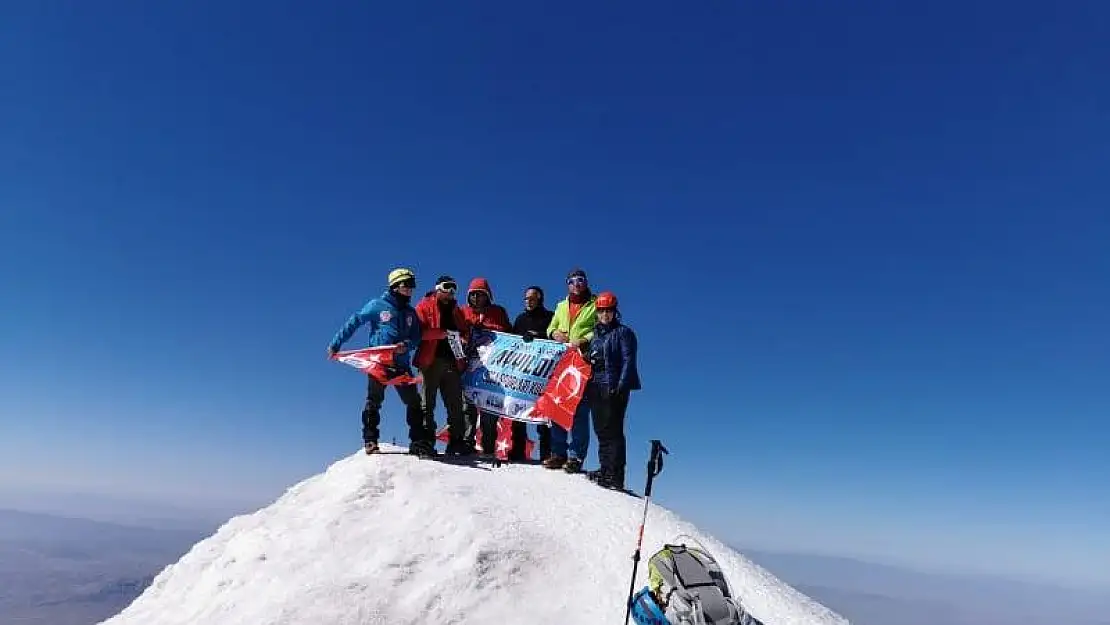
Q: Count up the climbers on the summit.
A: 6